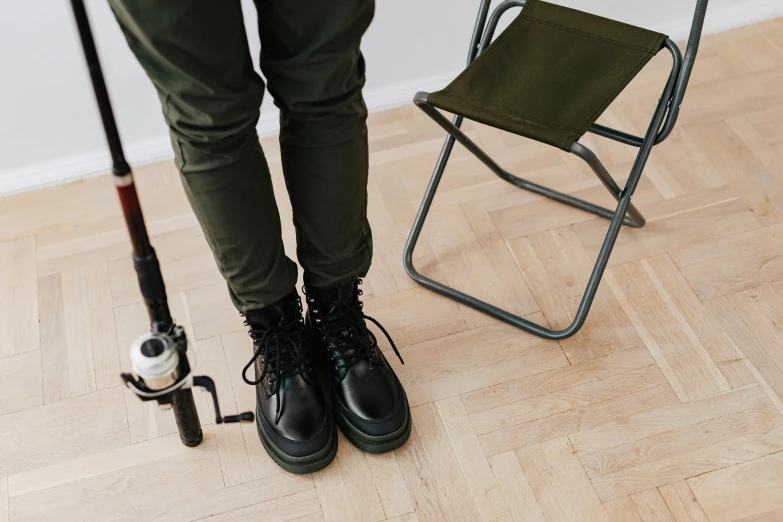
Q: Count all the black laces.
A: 2